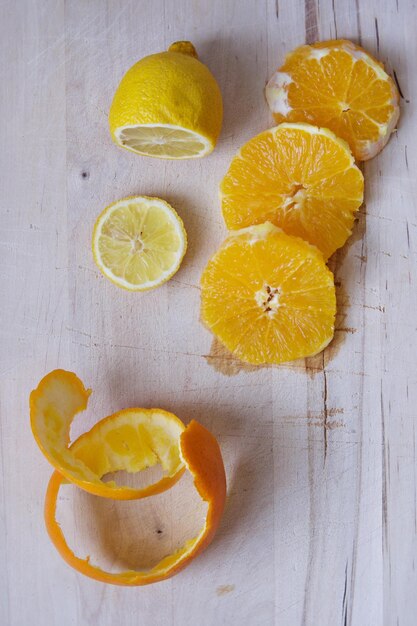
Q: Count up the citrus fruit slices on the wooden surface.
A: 4